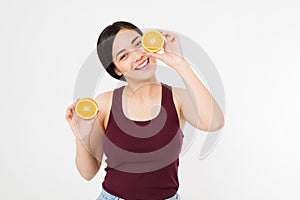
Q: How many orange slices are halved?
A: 2